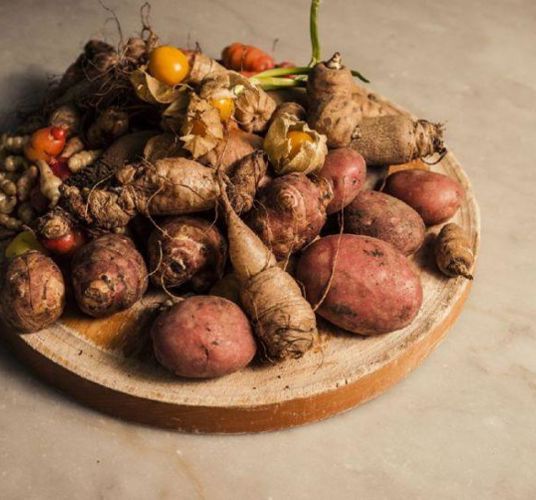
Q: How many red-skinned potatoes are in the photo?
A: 5